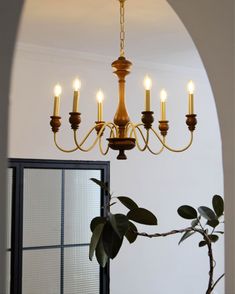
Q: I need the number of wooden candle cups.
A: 6